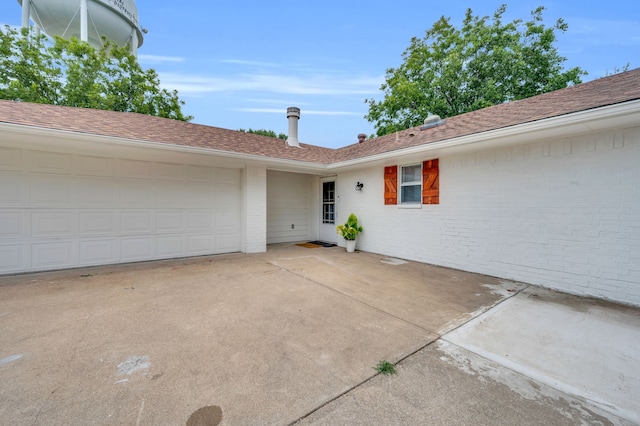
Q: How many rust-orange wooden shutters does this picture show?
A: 2